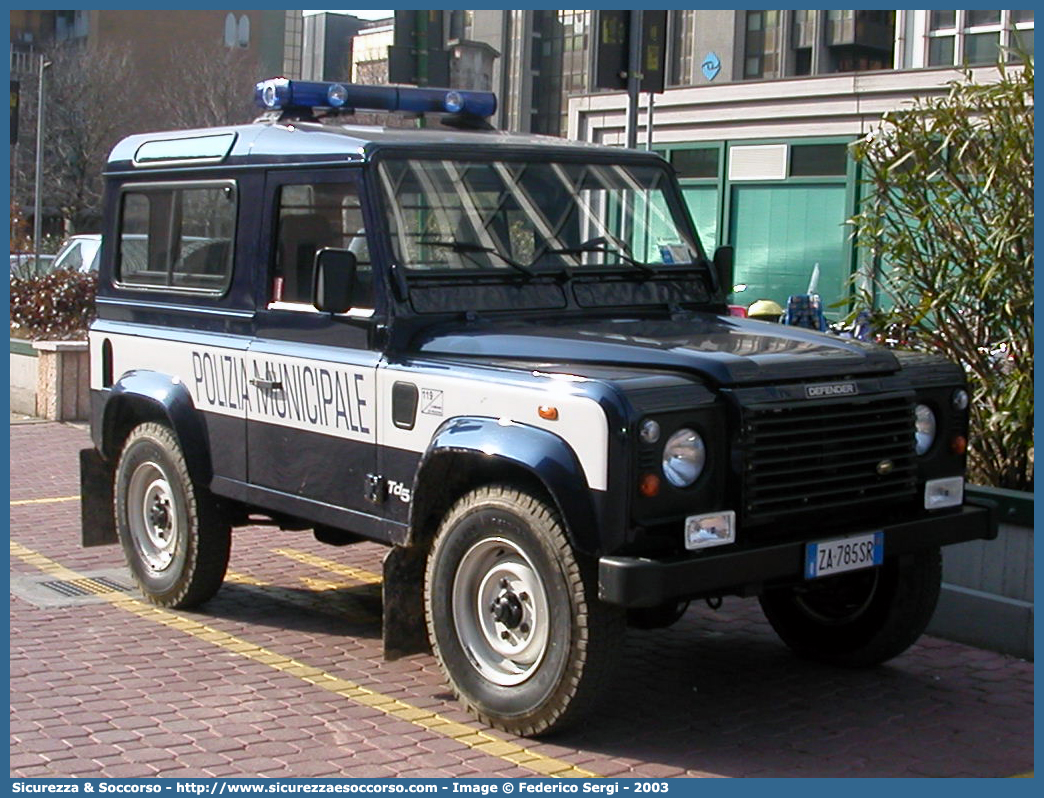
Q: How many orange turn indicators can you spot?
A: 3